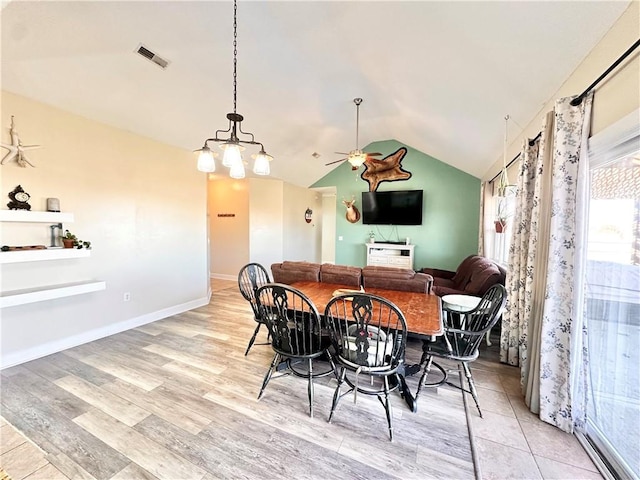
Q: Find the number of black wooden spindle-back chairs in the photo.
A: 4